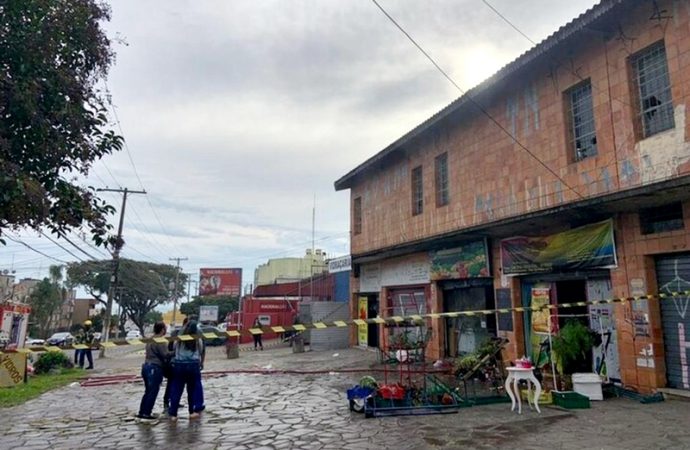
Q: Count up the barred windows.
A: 5